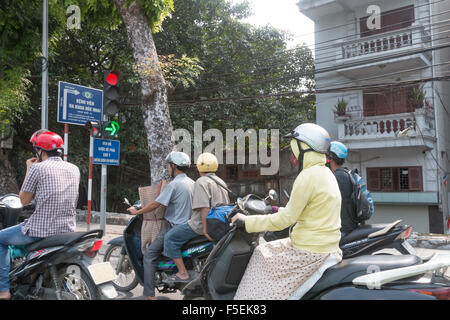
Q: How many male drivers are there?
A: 3